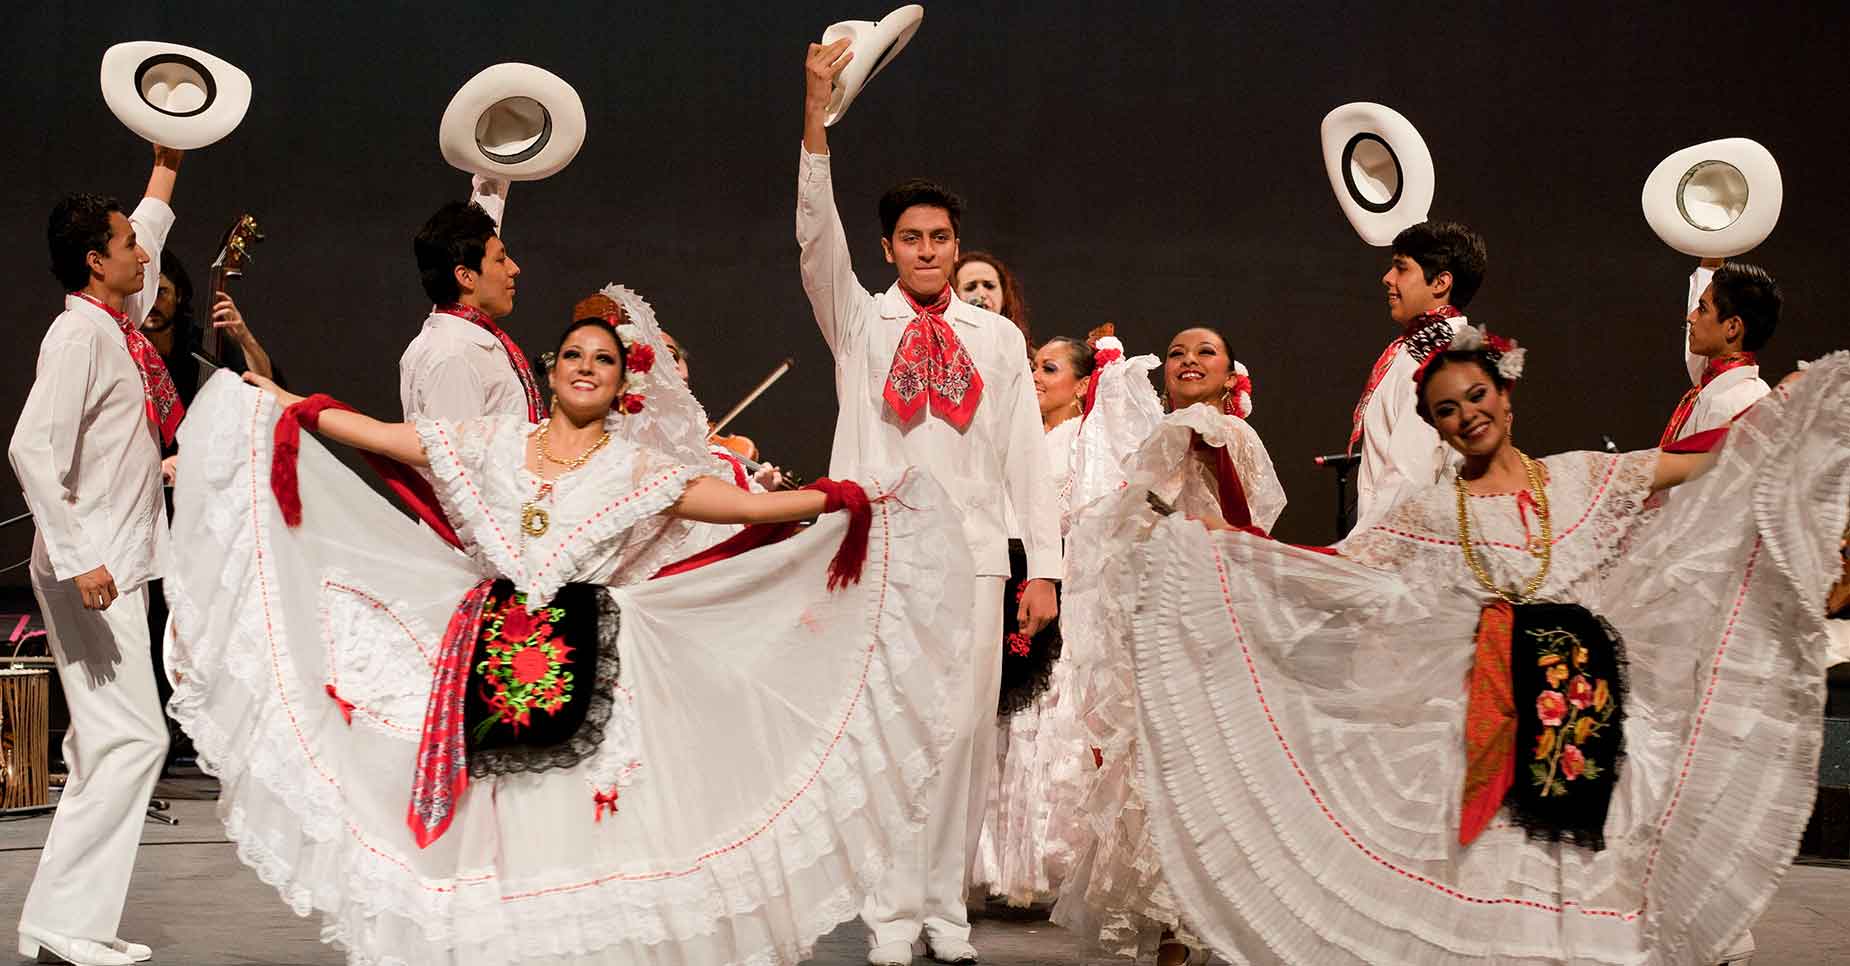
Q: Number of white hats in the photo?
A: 5